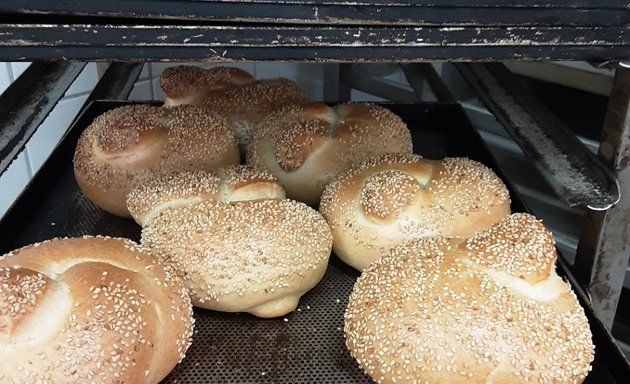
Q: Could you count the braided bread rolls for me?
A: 7